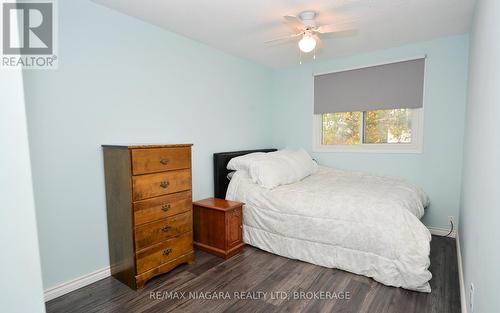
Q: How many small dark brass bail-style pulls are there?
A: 5